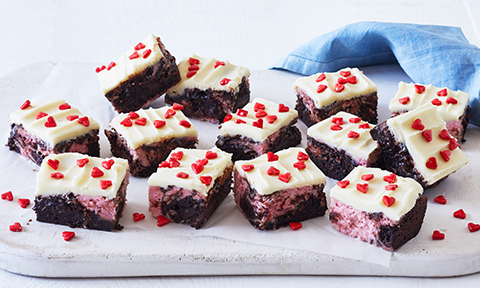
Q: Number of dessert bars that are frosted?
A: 13